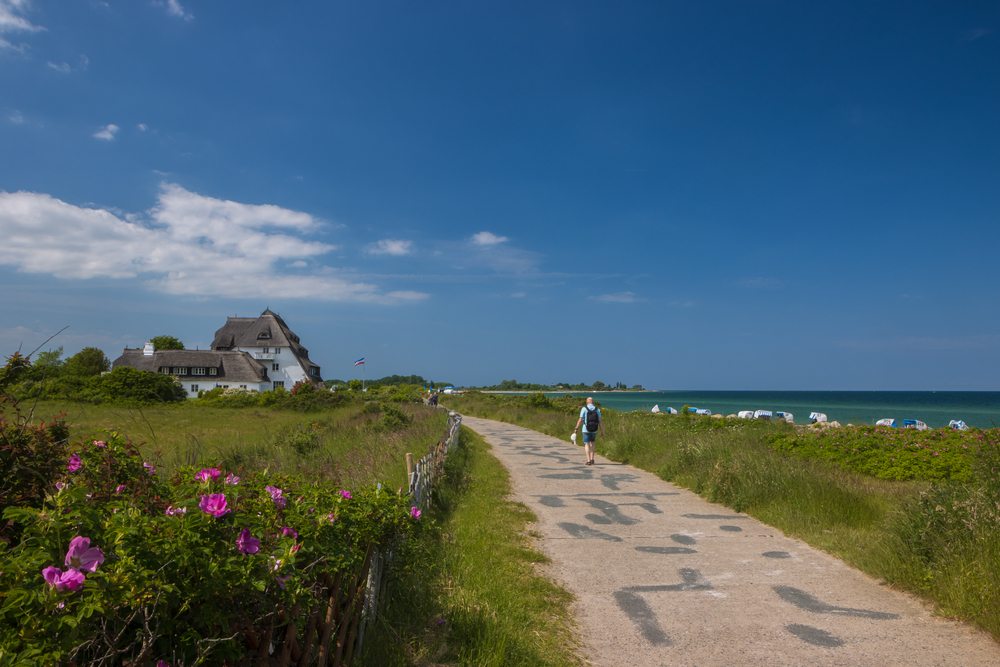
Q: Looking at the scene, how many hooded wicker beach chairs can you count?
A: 11